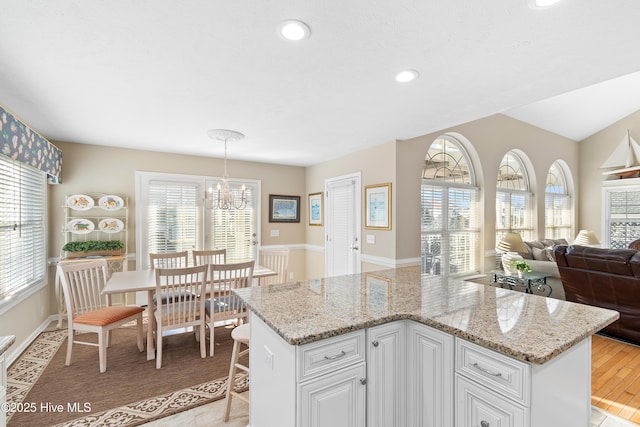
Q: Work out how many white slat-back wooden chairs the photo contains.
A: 6